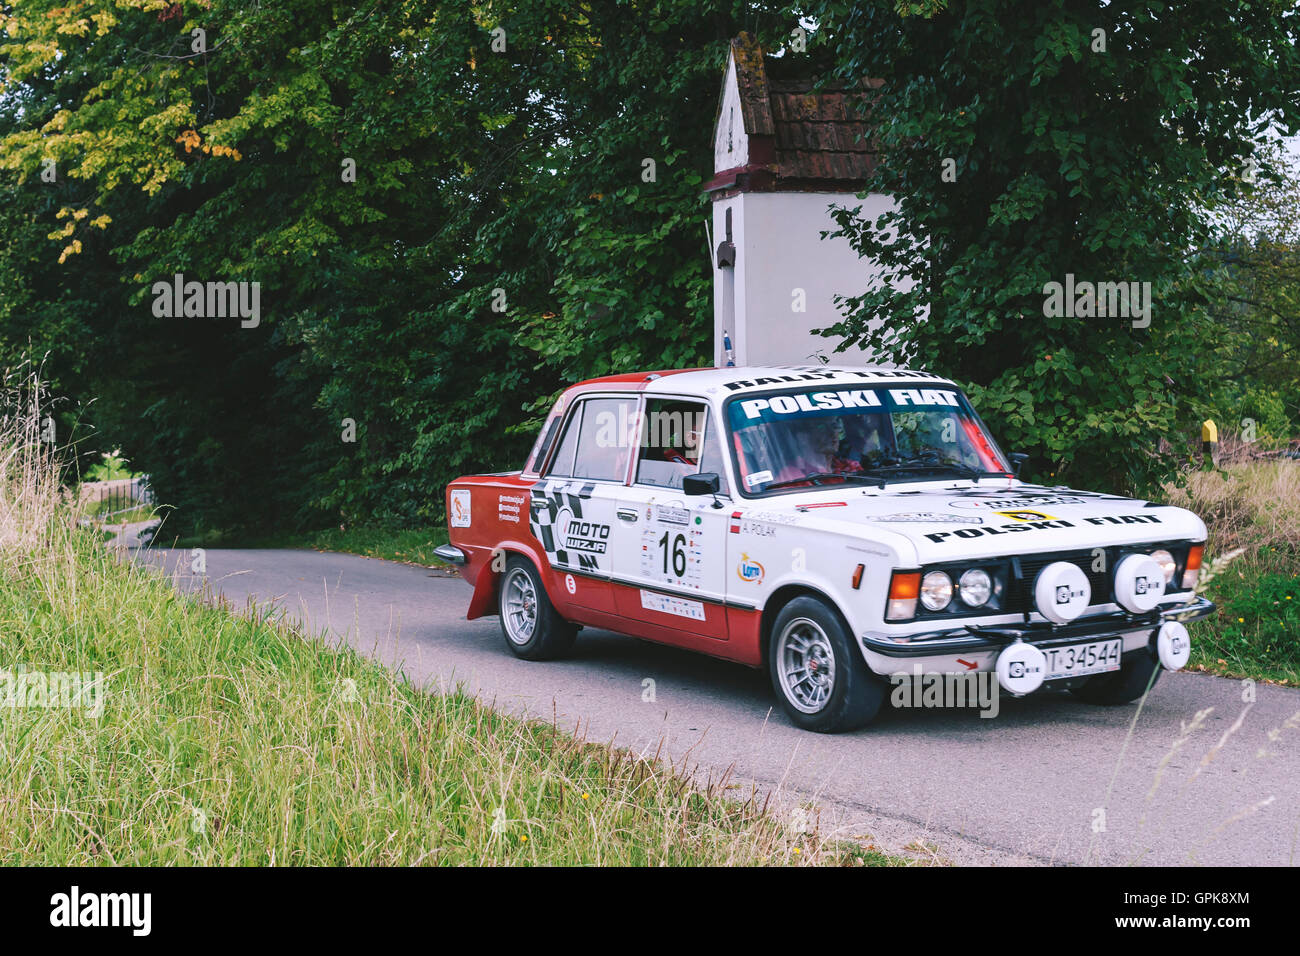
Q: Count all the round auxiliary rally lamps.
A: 4